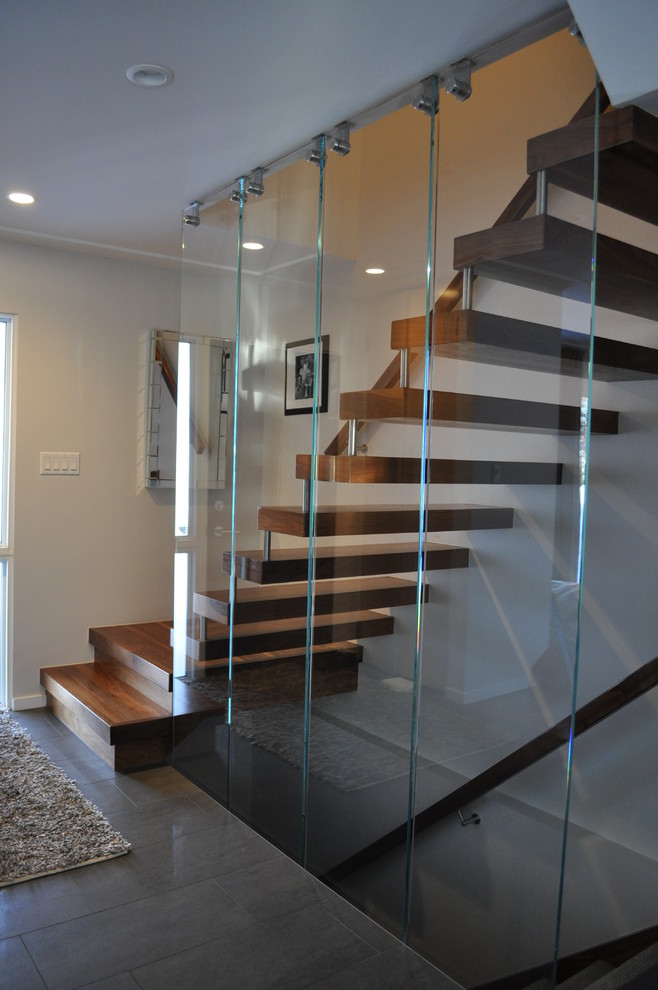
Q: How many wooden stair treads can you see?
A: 11